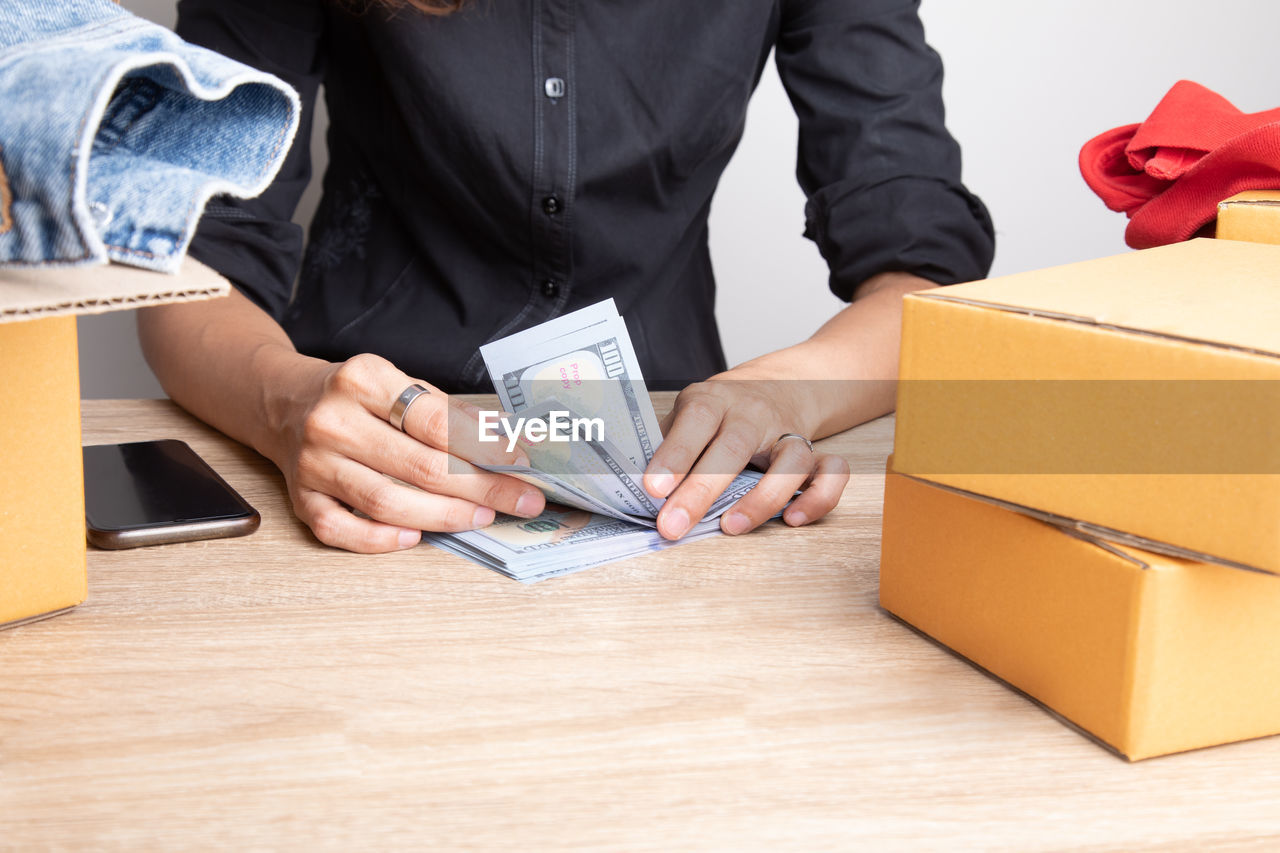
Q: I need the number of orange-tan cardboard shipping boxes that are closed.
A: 3